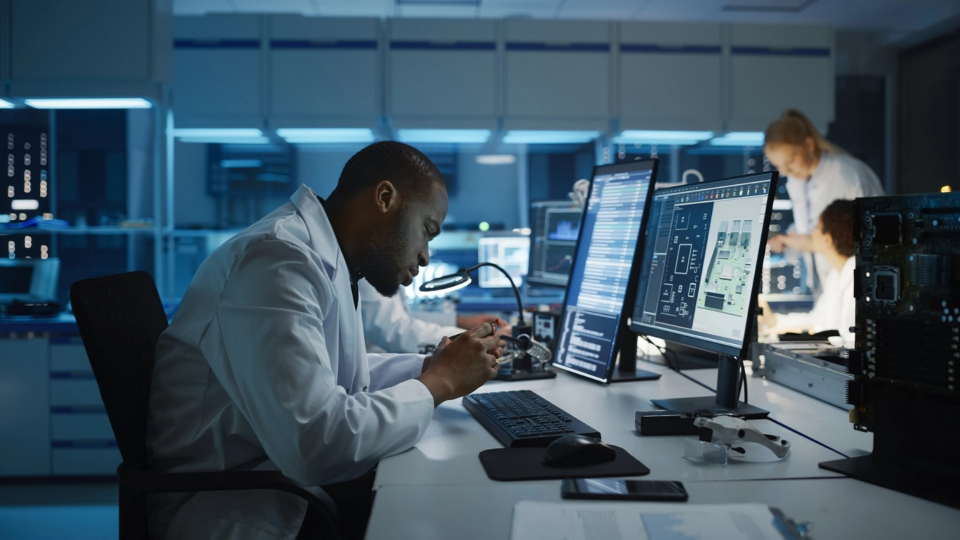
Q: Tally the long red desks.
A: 0